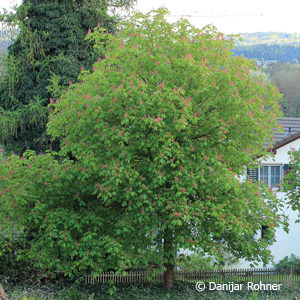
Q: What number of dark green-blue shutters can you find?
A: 2